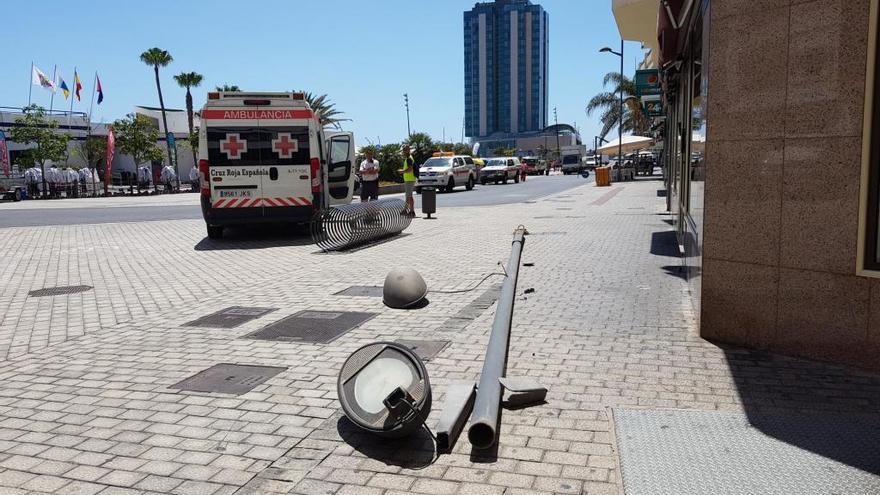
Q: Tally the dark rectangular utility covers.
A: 5